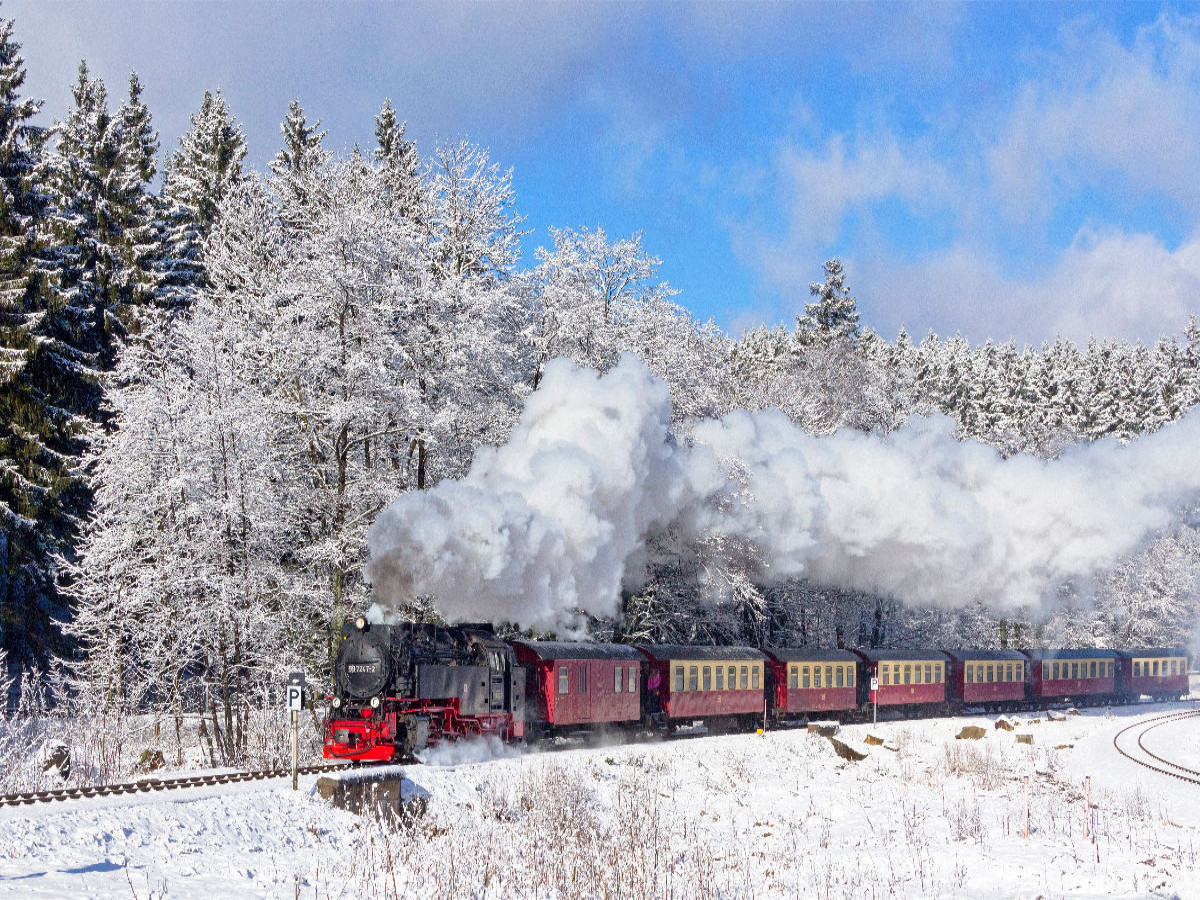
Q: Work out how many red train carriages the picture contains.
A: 7